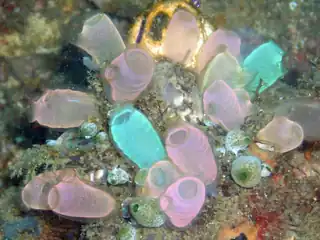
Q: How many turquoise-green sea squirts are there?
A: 2